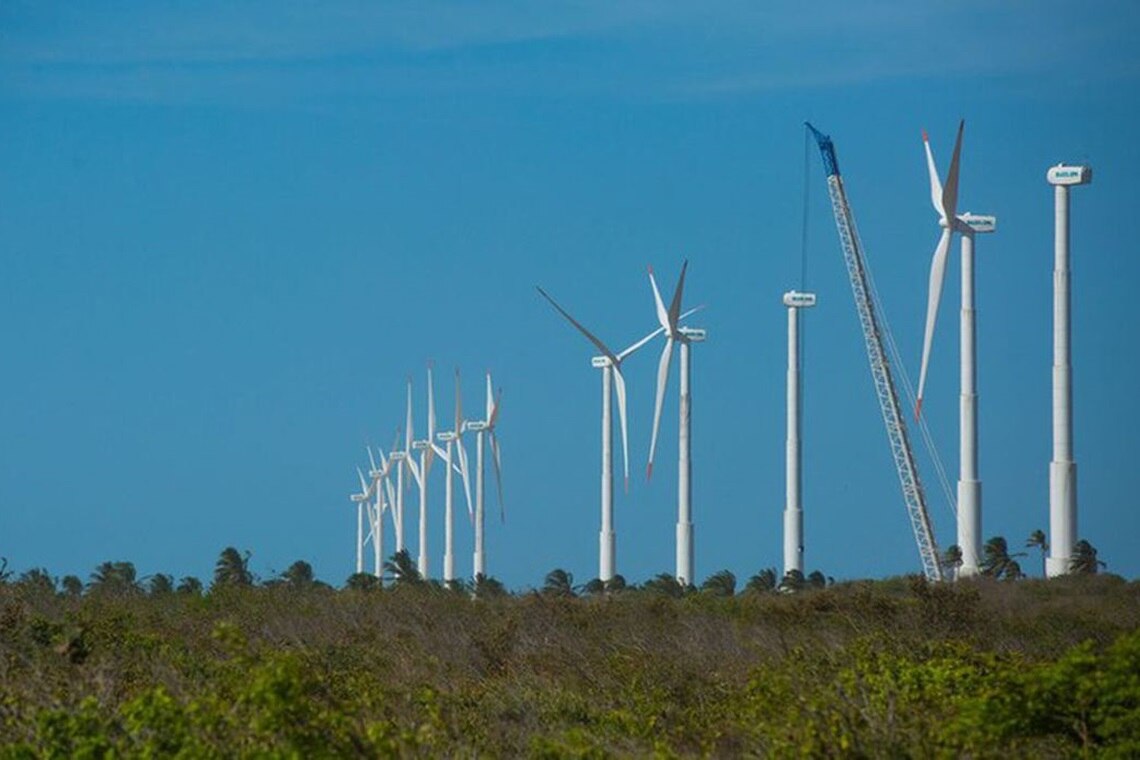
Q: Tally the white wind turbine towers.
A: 11